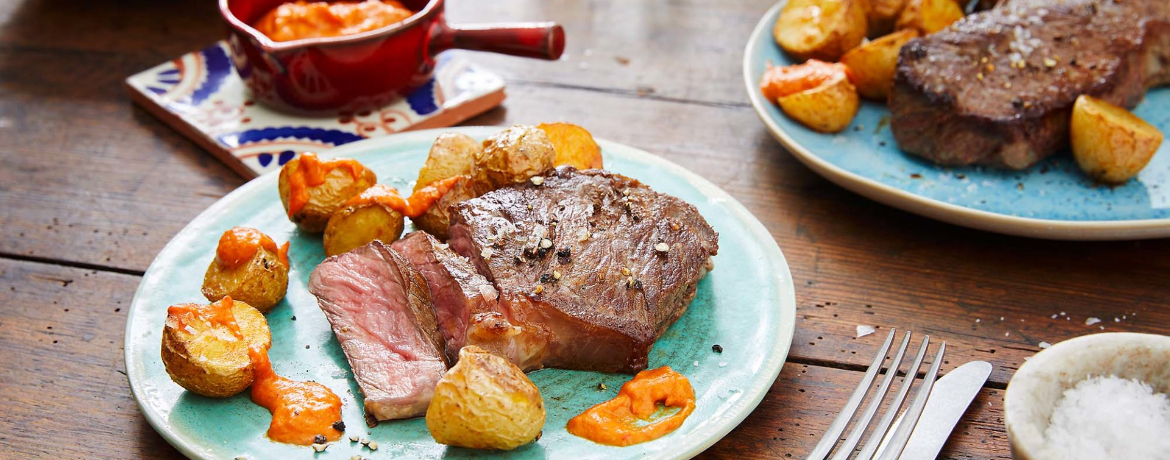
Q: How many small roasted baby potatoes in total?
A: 15